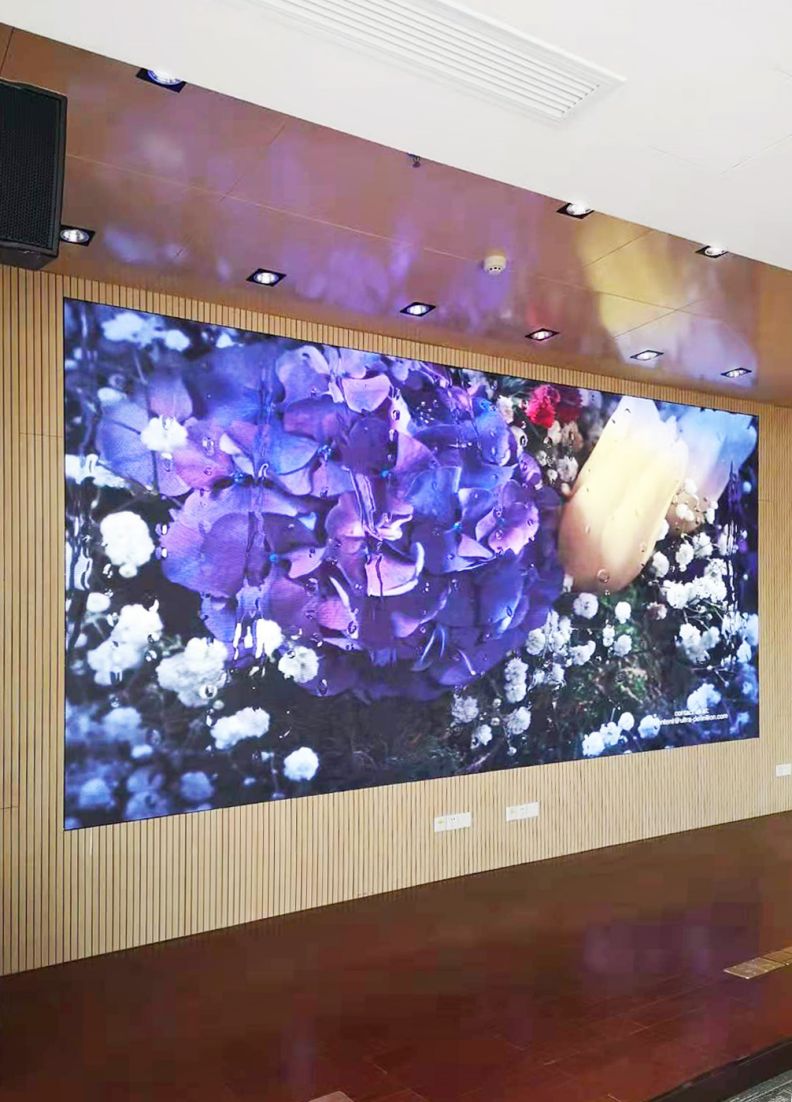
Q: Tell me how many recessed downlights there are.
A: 9